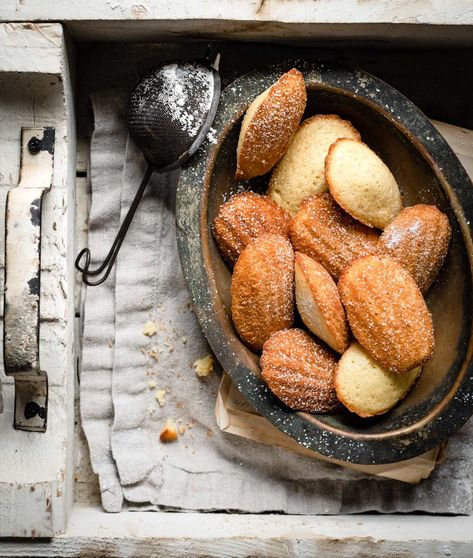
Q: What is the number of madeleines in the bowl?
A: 11